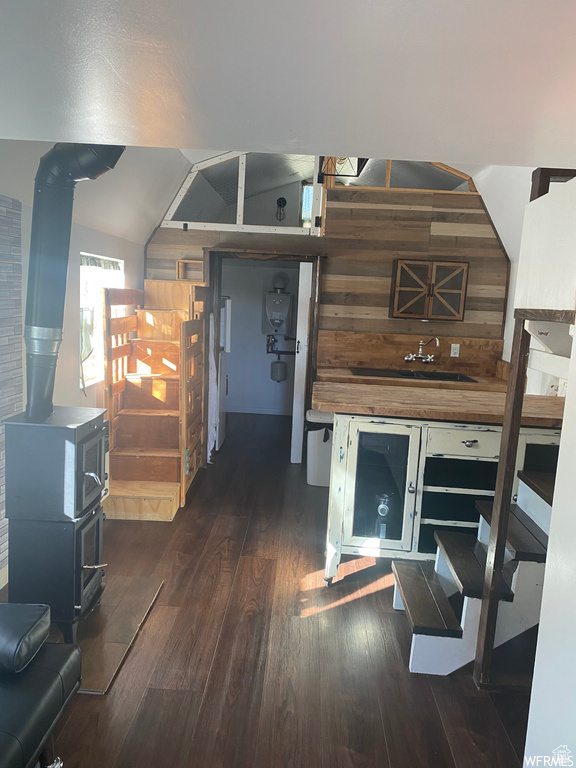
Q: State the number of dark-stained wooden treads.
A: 4